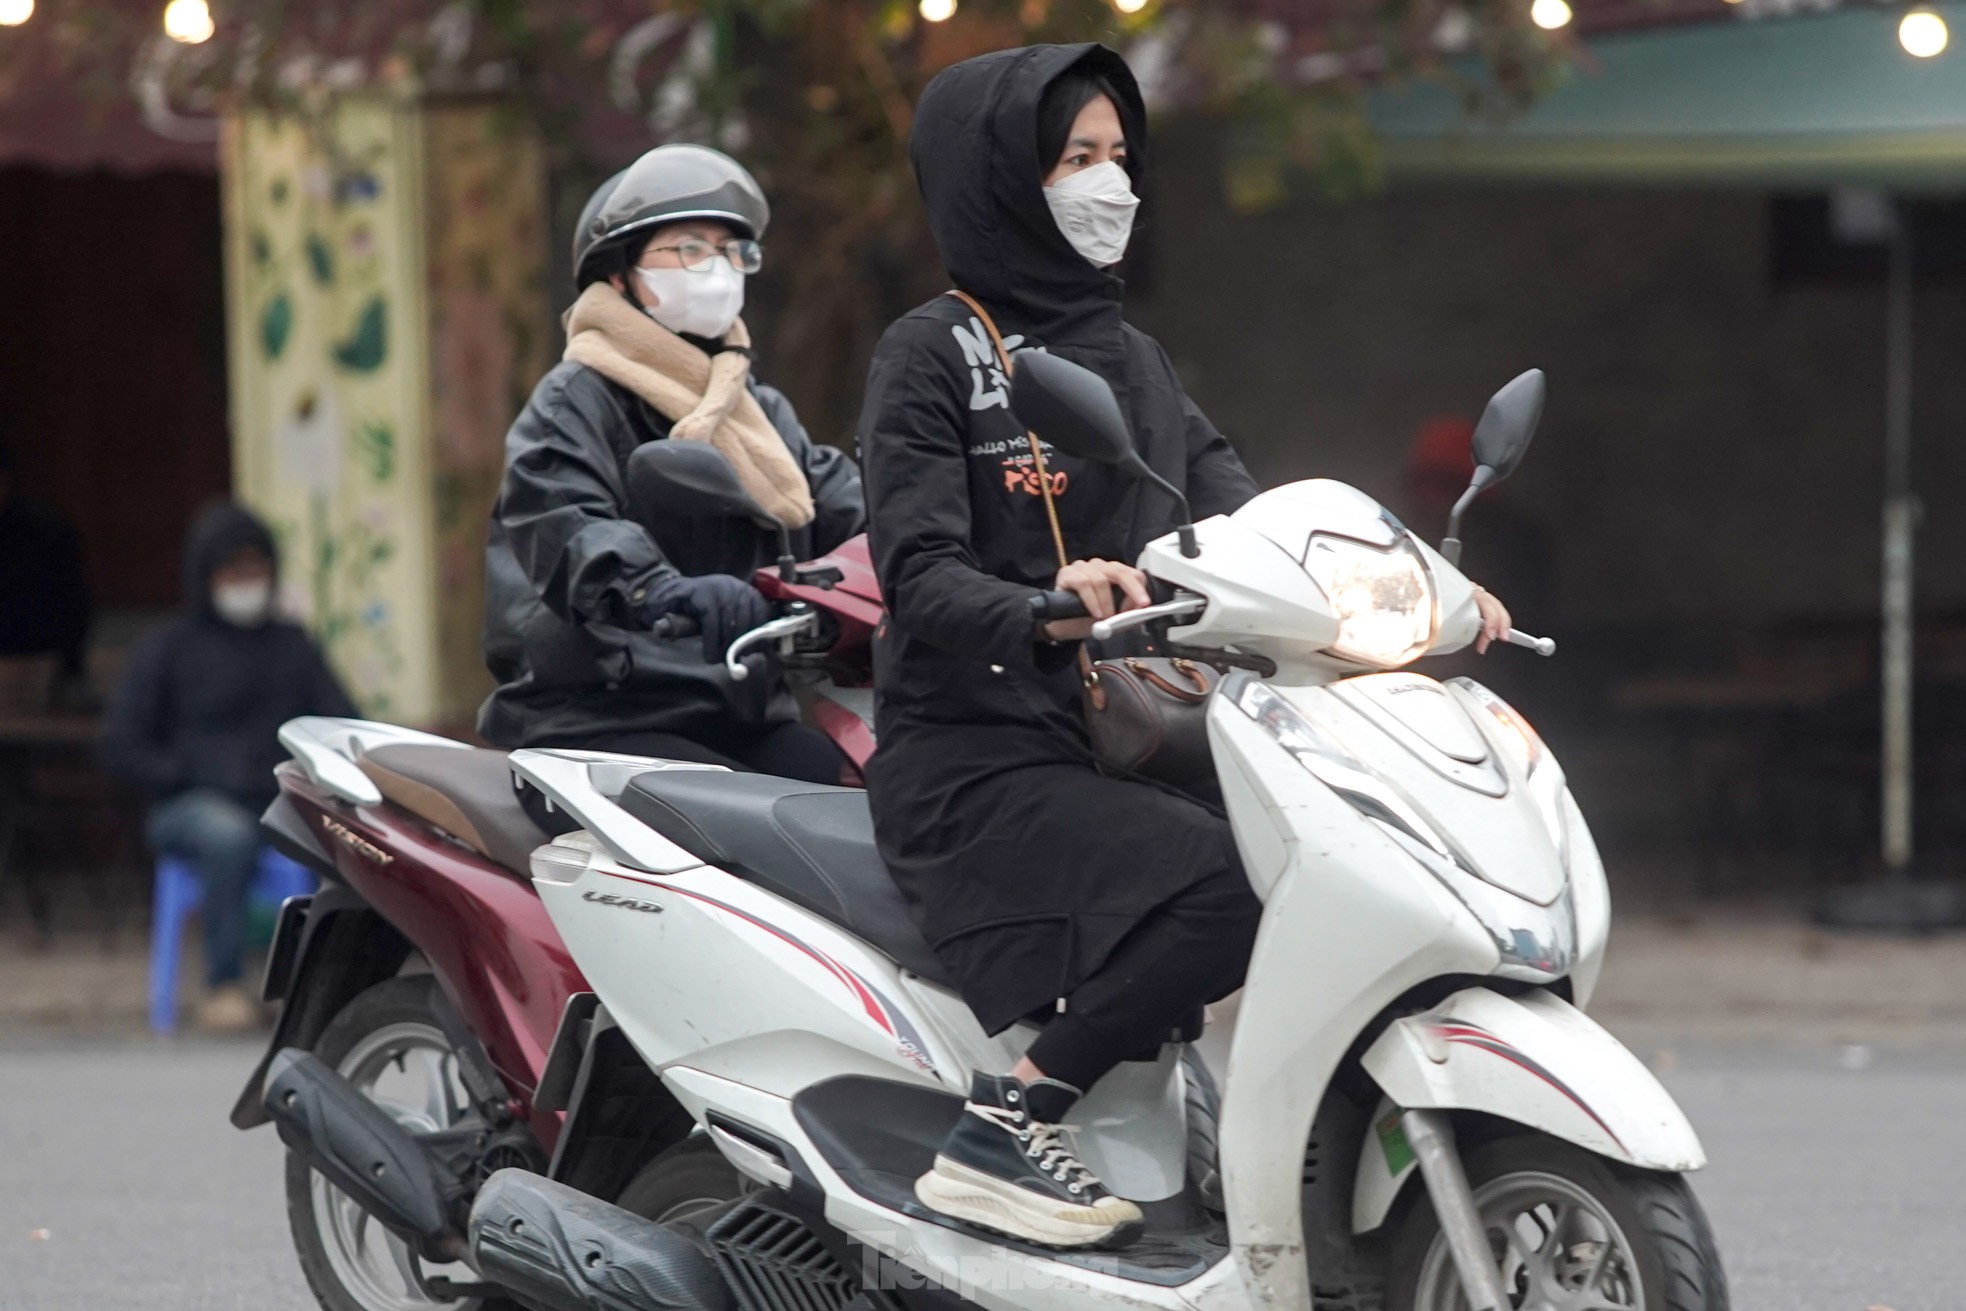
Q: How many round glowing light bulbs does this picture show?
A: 6